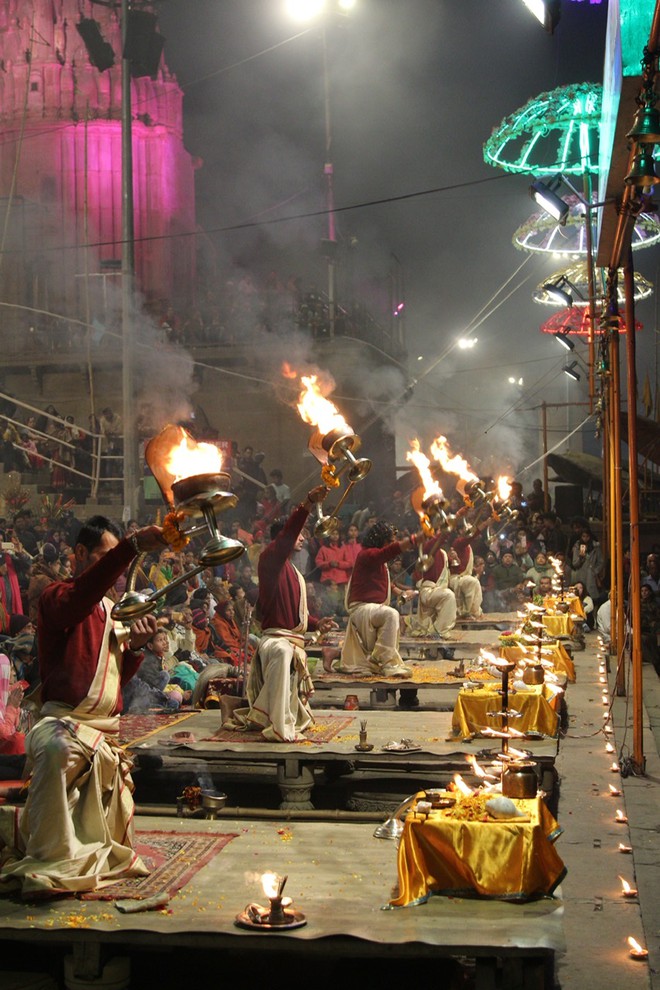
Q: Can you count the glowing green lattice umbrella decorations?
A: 1